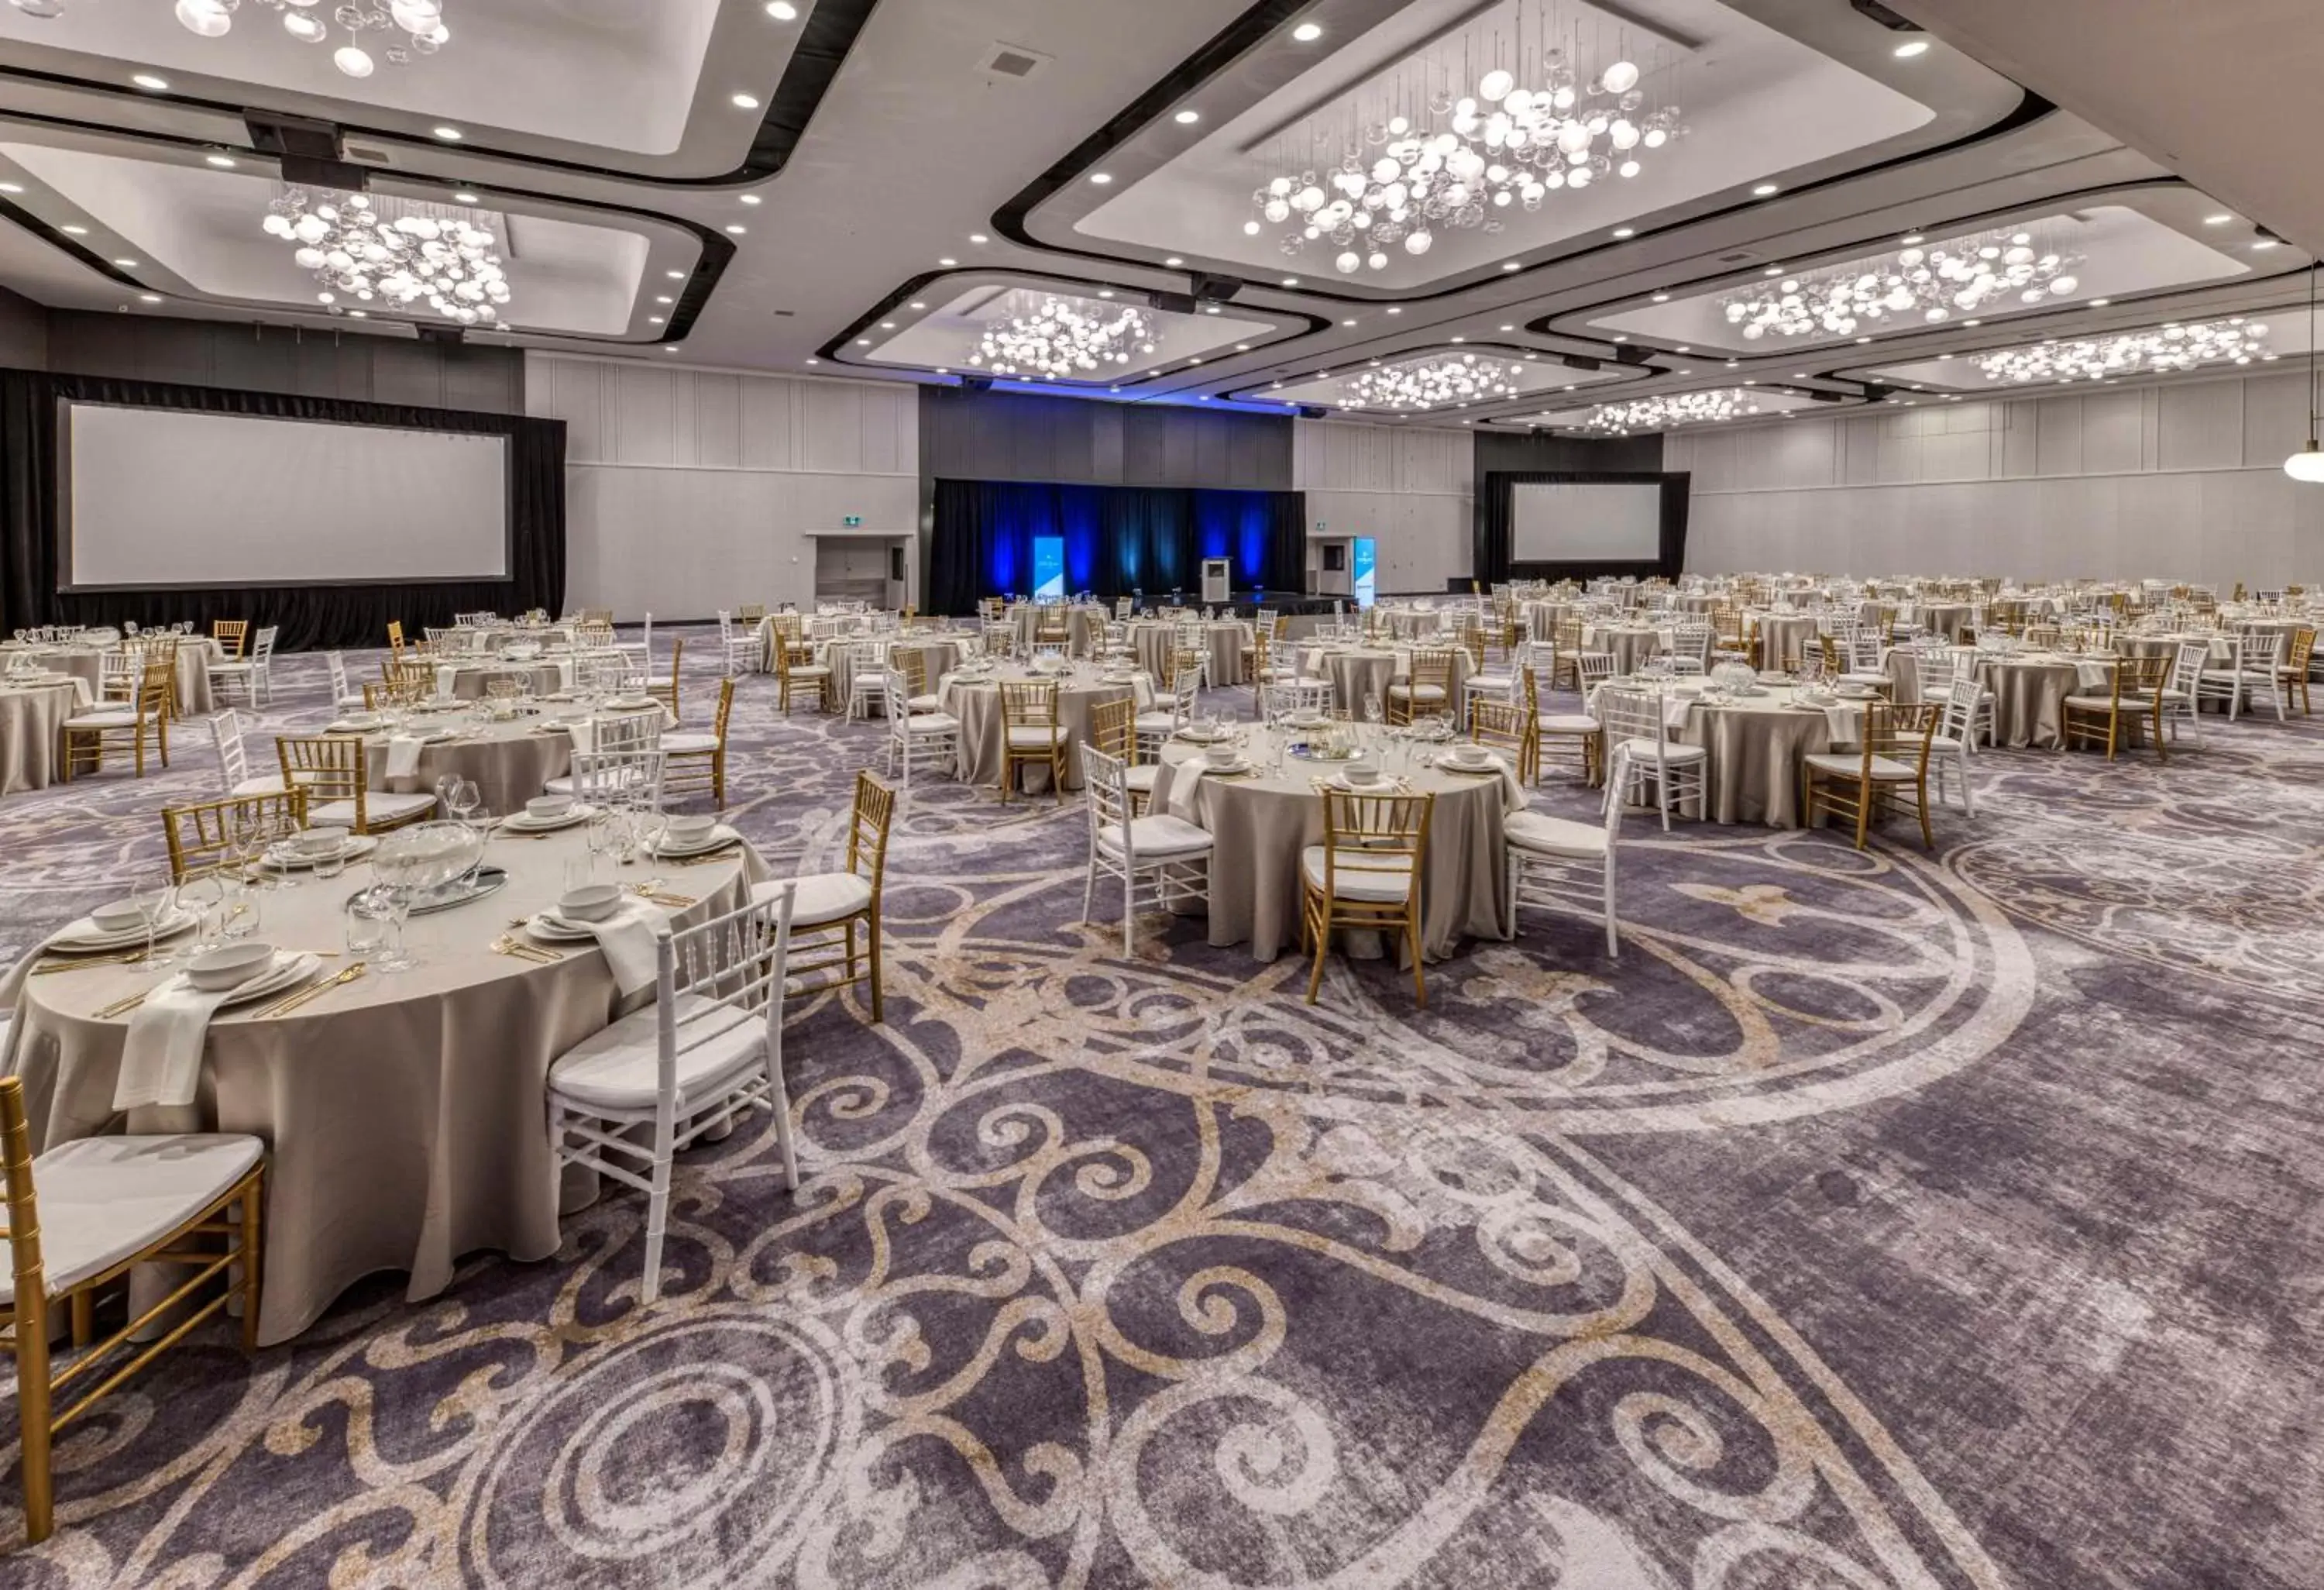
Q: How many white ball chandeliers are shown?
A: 8